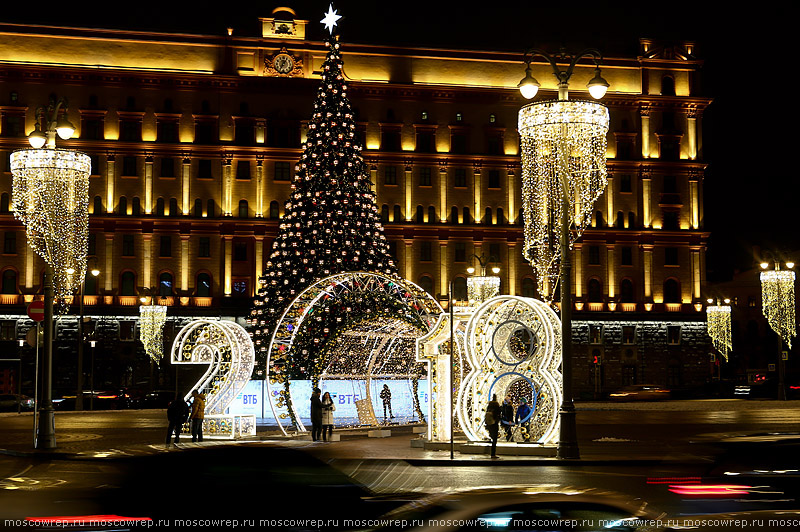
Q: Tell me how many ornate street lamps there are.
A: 6